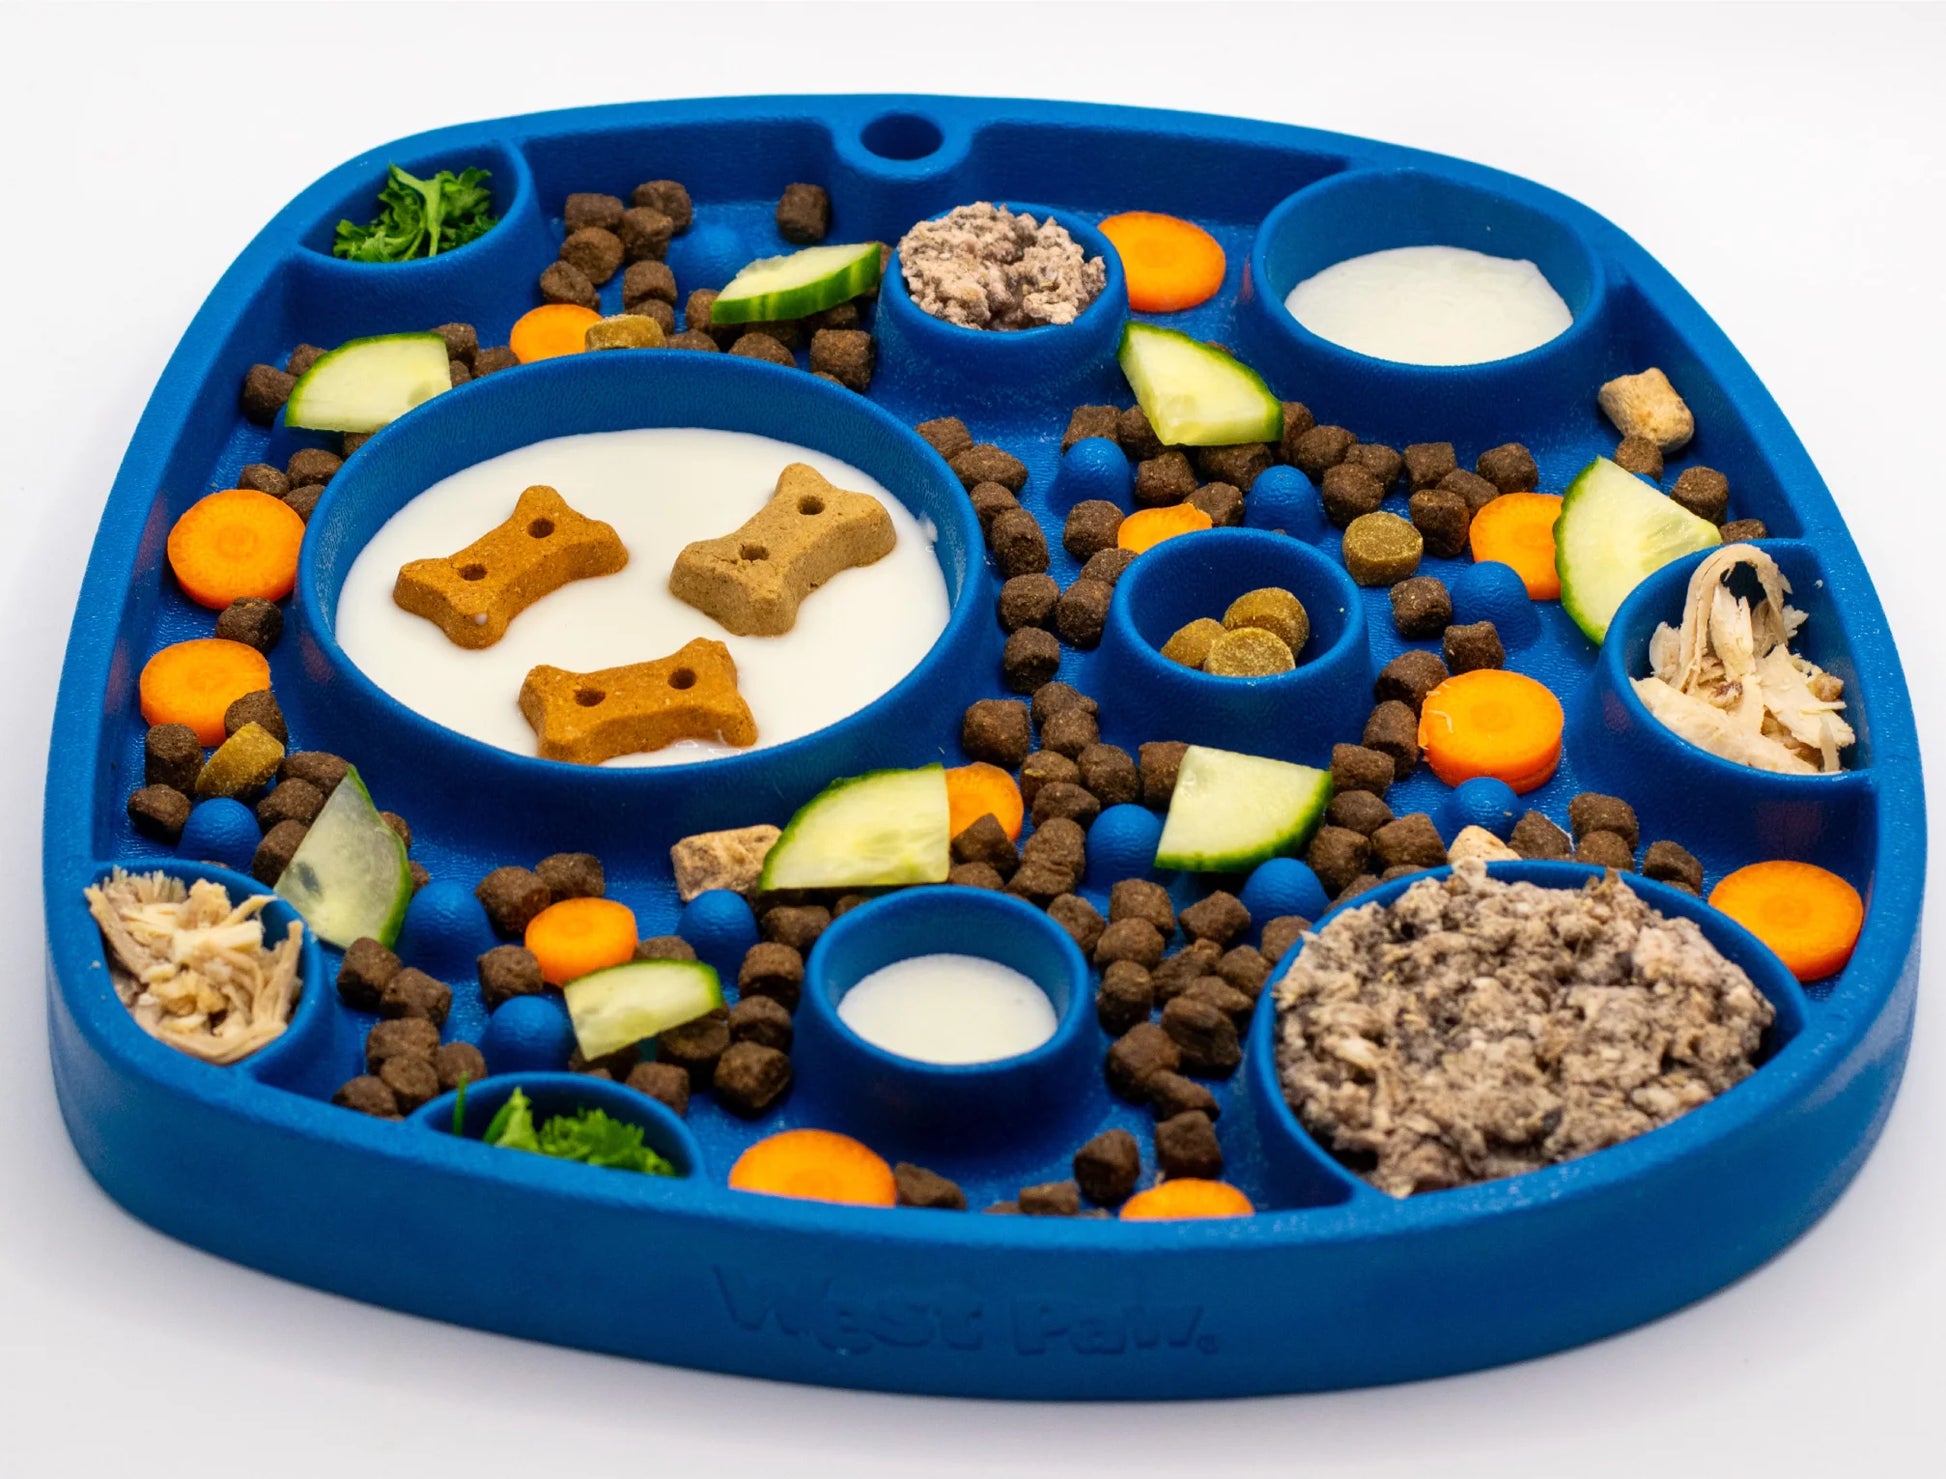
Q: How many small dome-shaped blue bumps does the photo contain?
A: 11